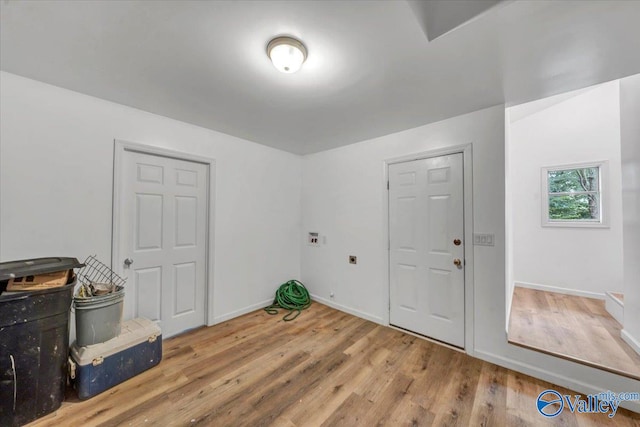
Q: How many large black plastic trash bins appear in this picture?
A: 1